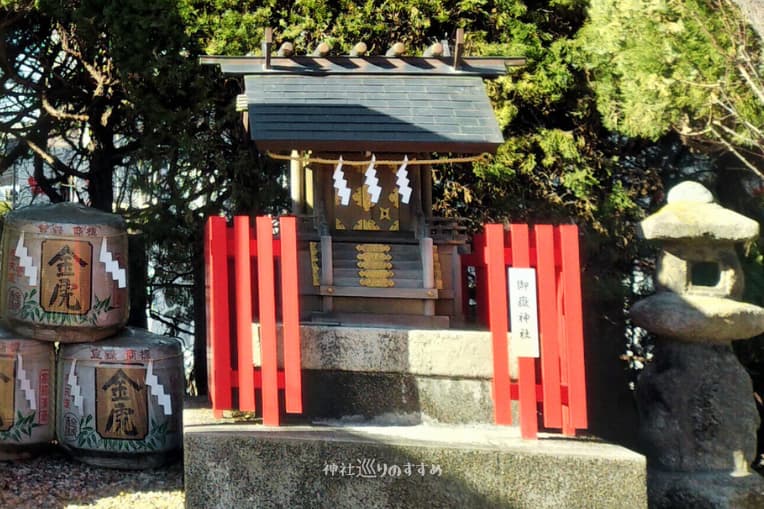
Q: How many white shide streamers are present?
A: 8